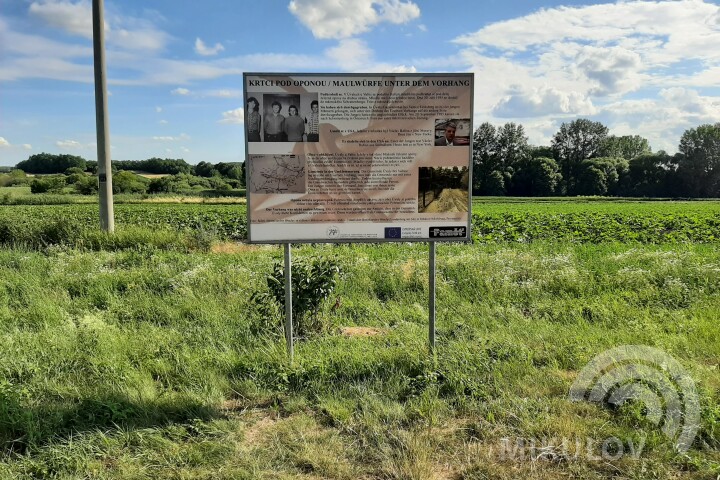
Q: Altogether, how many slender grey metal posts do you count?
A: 2